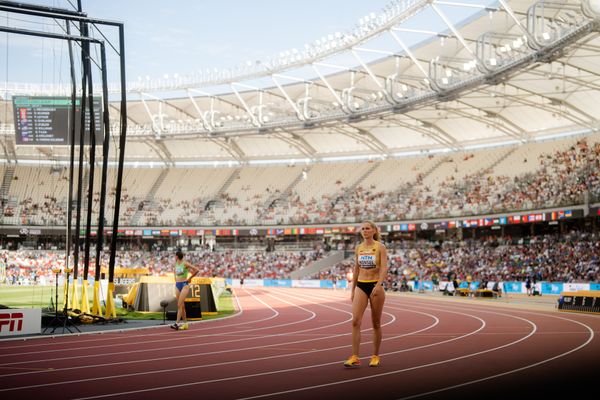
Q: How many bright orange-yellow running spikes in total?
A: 2